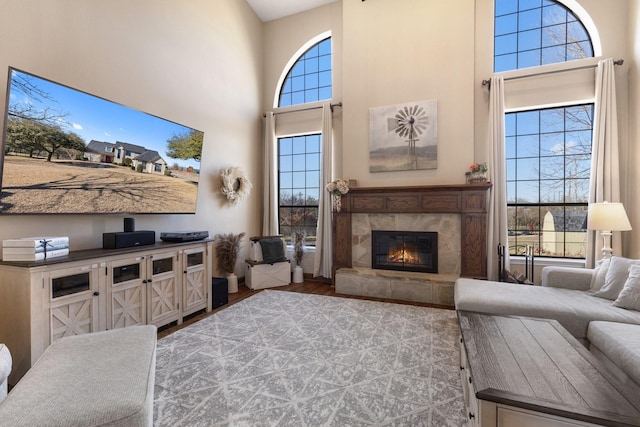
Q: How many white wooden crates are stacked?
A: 2